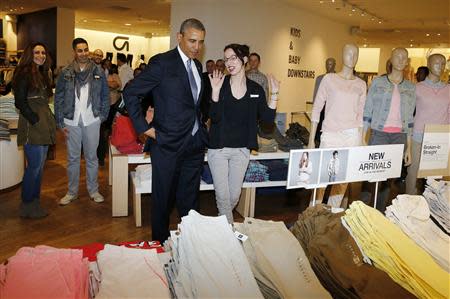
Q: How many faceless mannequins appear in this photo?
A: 4